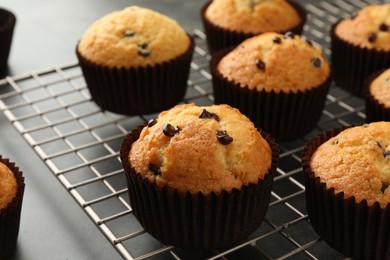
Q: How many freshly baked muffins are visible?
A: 8